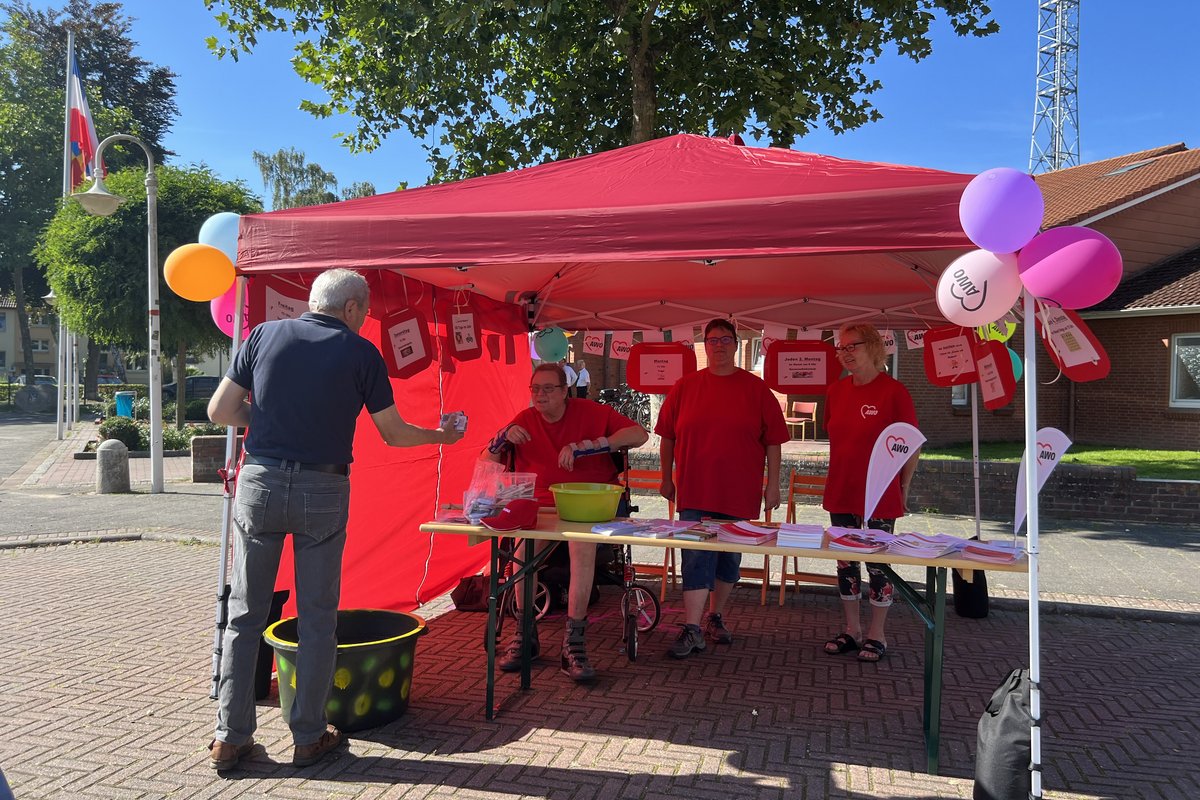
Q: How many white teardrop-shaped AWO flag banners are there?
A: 2